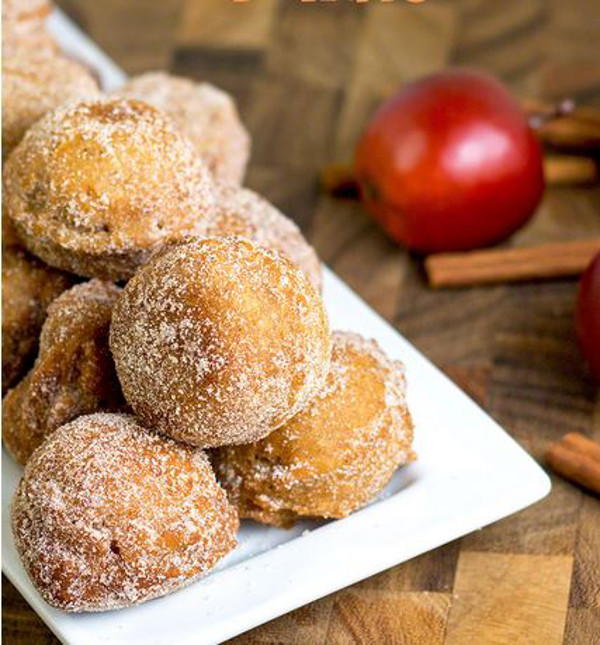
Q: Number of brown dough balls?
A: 10